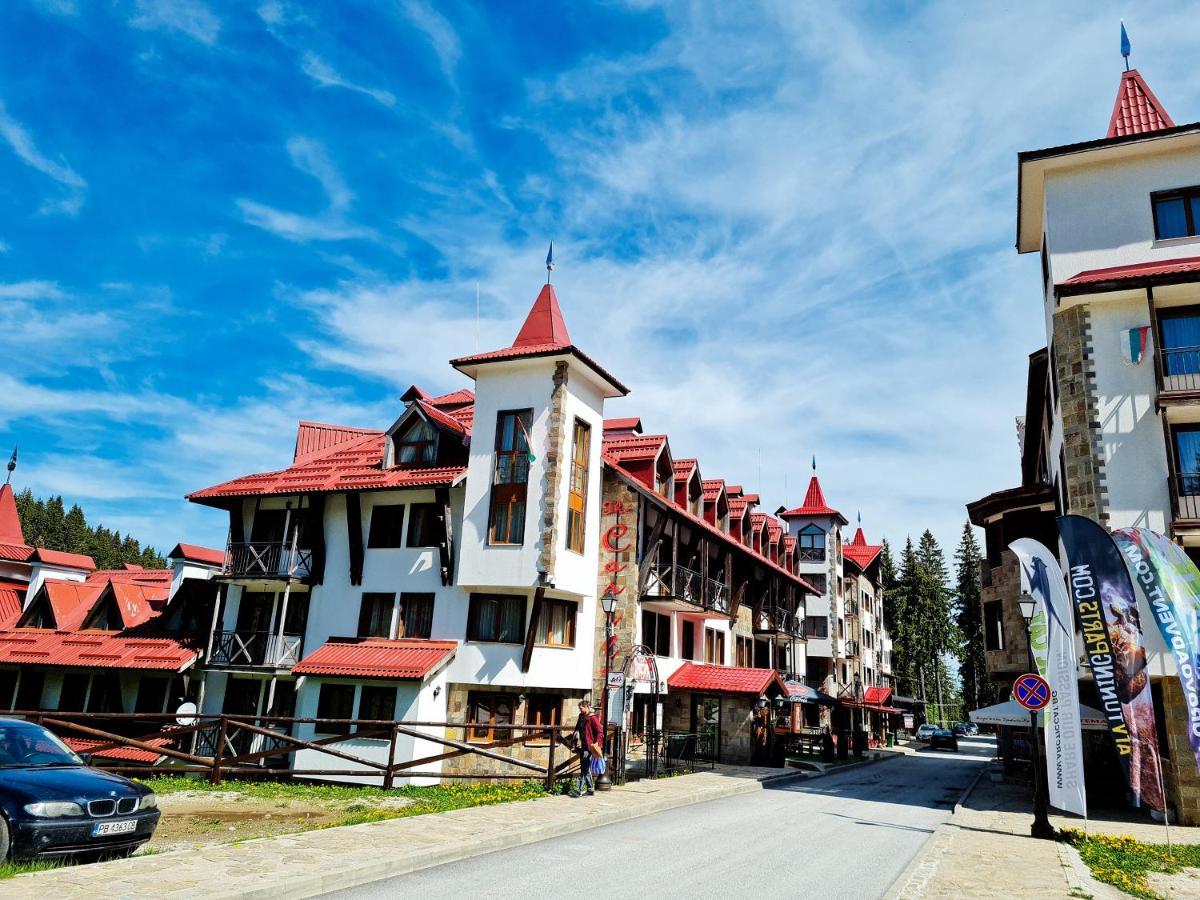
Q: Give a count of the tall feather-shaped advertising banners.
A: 3